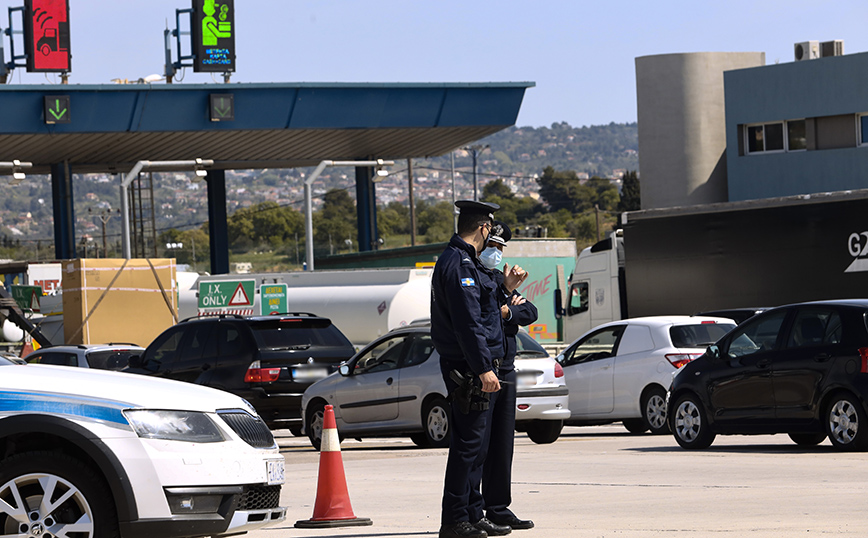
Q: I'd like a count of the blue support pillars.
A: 3